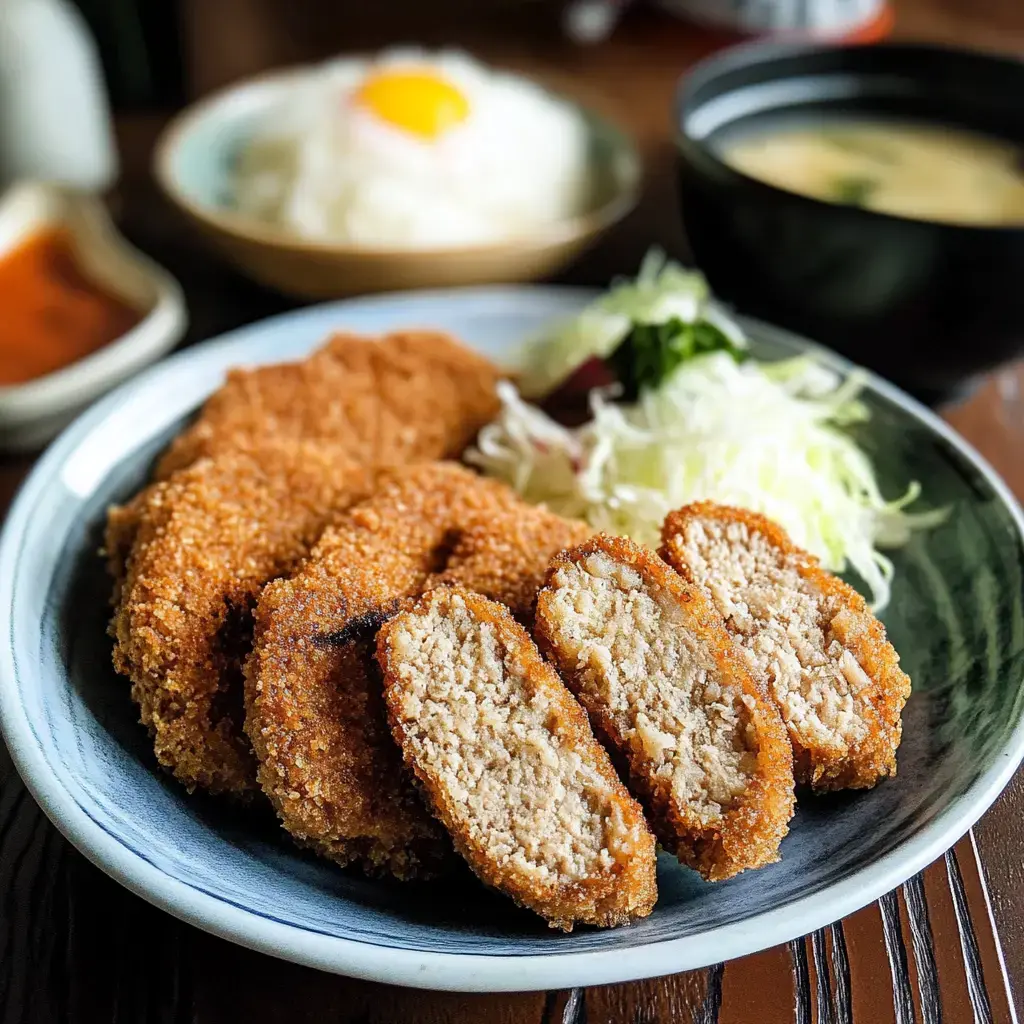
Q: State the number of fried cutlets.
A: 6